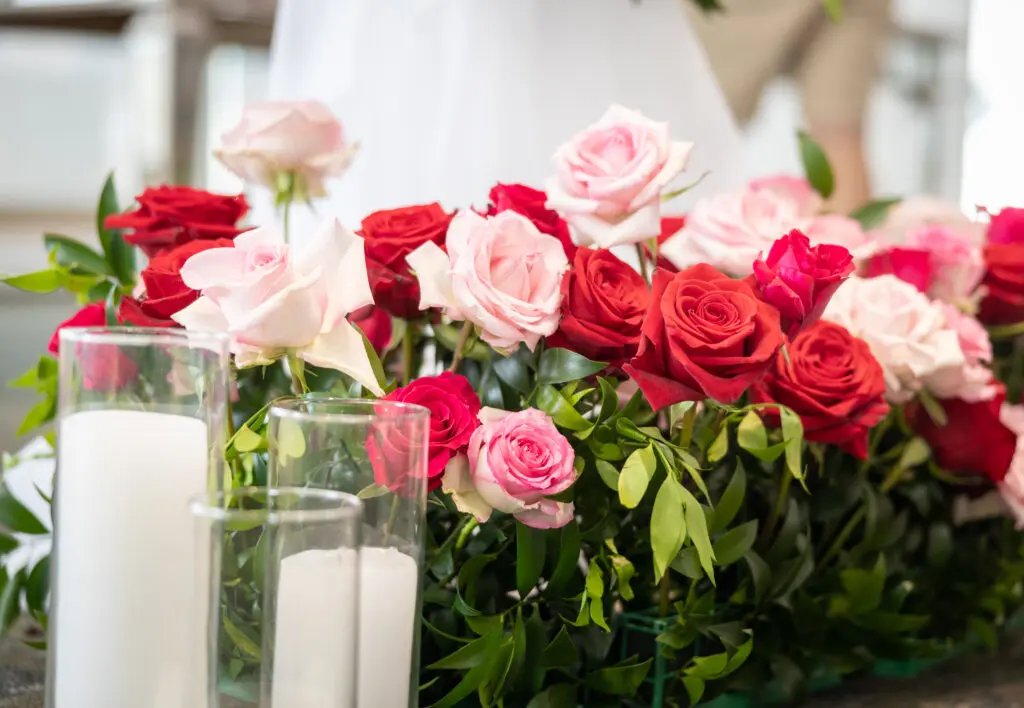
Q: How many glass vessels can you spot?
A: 3